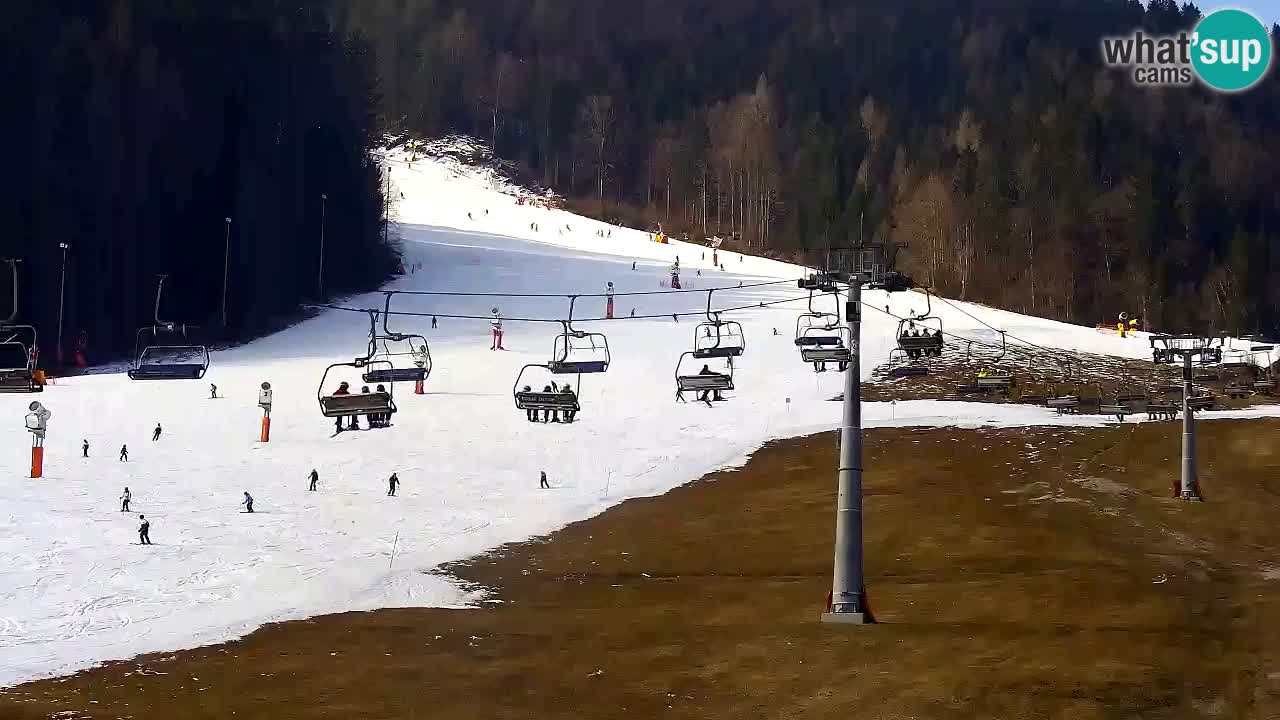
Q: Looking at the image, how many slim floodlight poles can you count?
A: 4